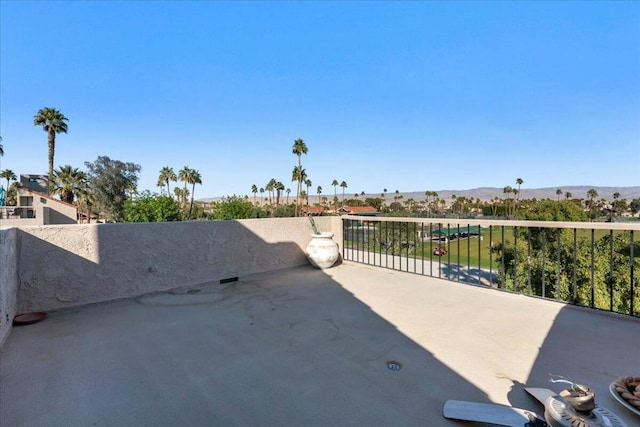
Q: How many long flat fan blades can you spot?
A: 2